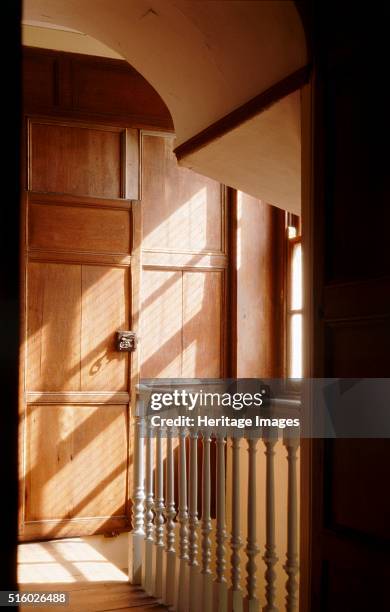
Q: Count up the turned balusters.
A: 12